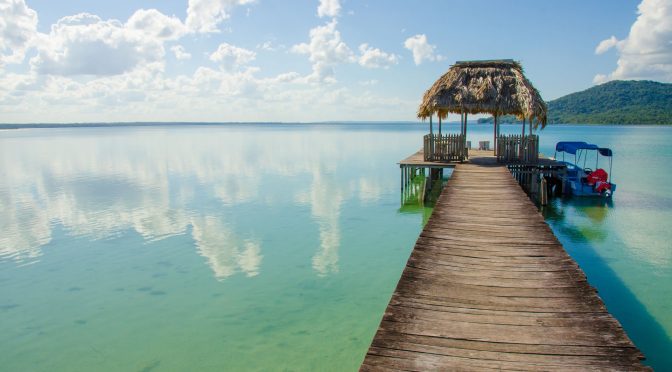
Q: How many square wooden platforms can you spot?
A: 1